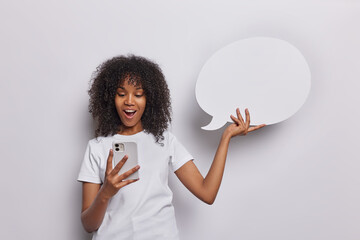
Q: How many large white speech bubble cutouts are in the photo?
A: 1